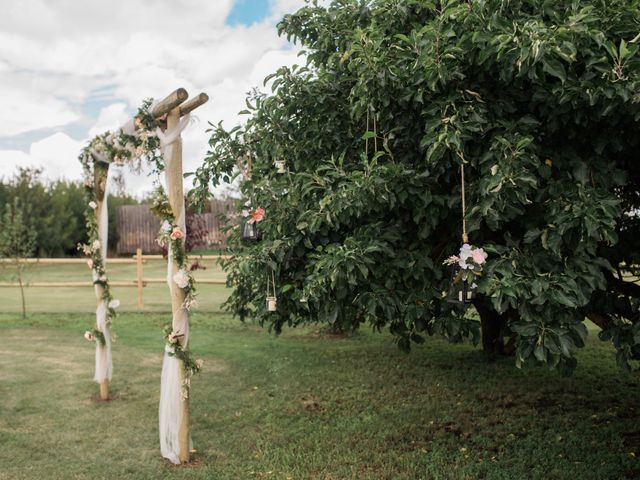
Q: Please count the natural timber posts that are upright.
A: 2